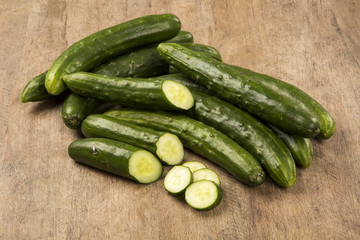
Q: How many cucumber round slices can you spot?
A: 4